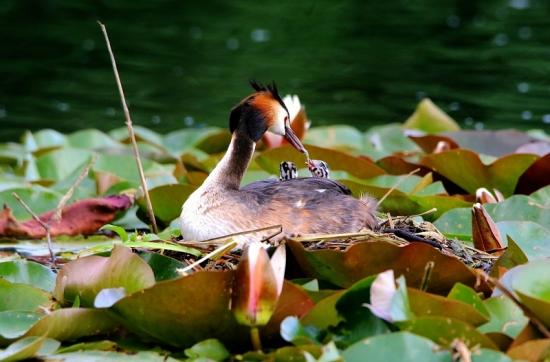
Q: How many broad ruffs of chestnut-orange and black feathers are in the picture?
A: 1